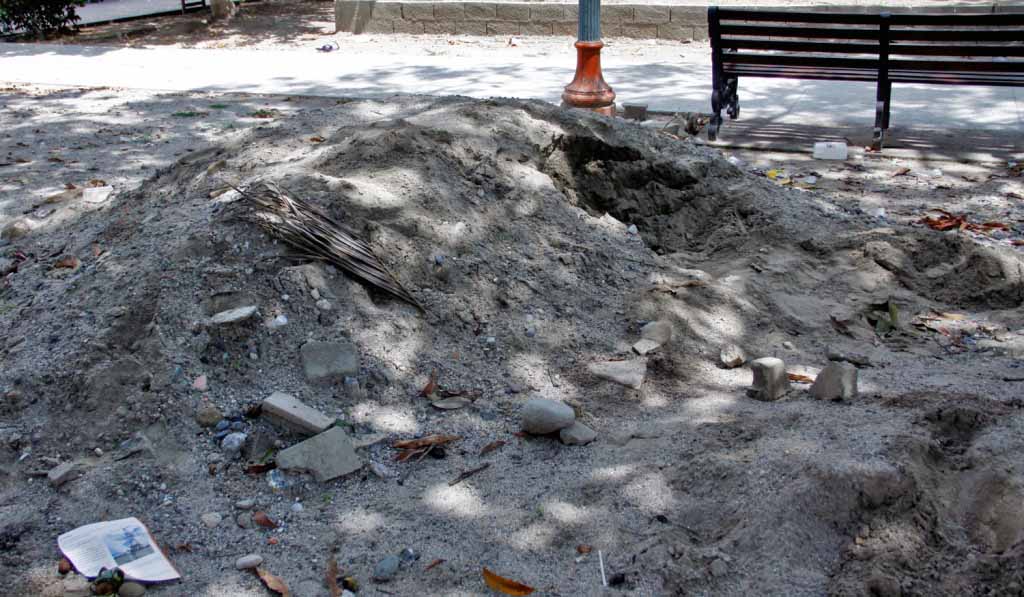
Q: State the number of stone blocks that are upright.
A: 2